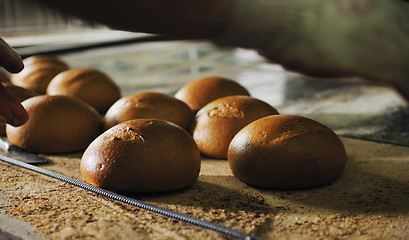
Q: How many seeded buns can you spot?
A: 0